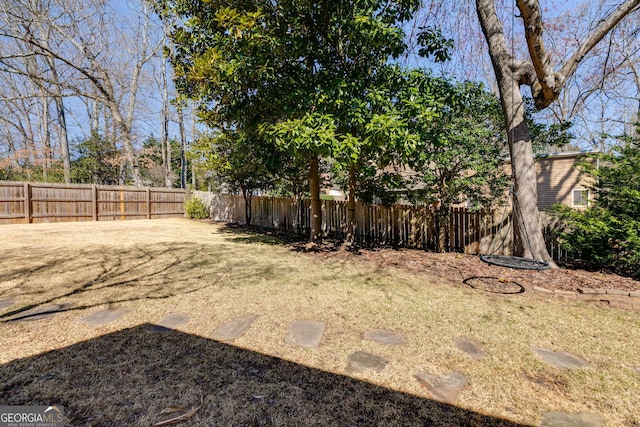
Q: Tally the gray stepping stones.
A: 12